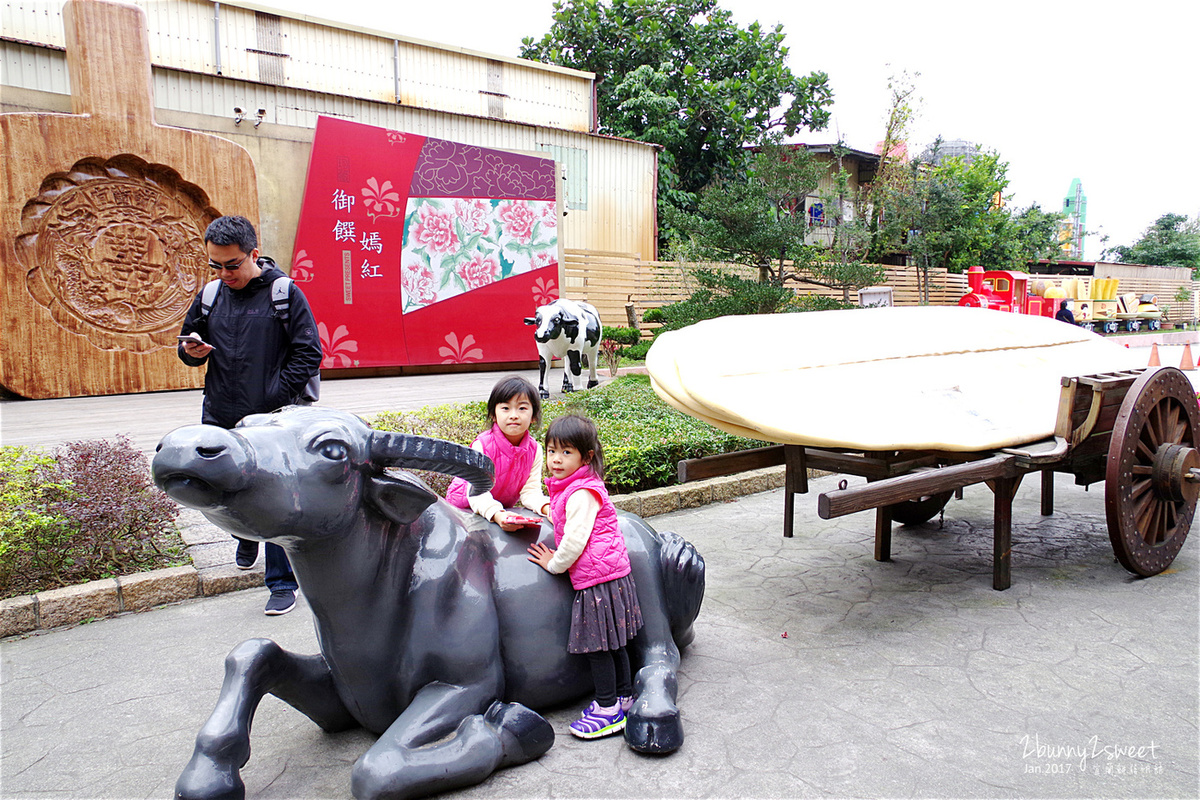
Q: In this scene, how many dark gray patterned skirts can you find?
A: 1